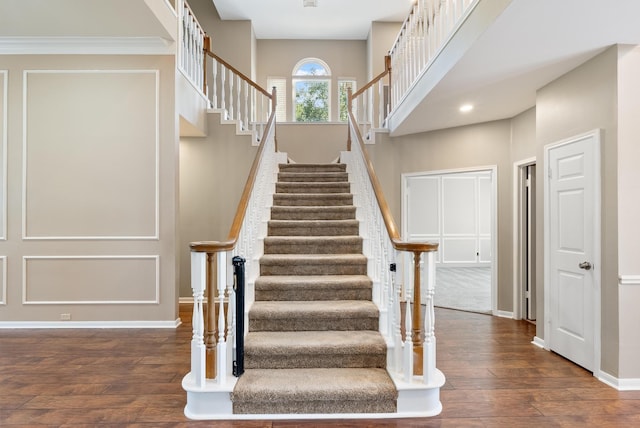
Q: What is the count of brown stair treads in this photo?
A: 12